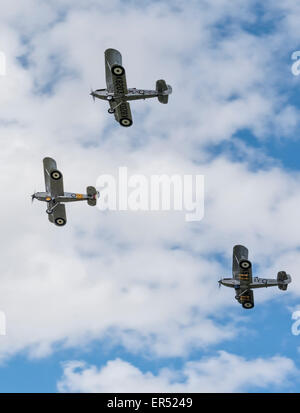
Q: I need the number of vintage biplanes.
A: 3